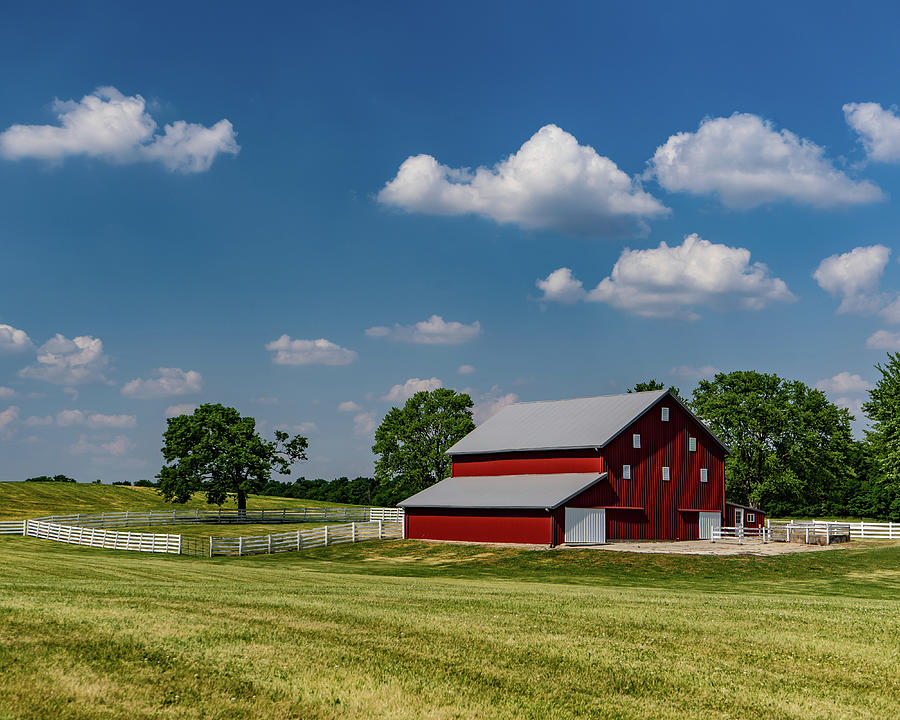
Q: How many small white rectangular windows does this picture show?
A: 6